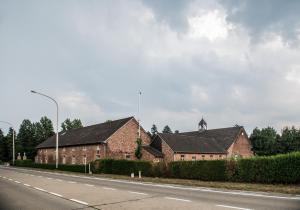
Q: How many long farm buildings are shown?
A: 2